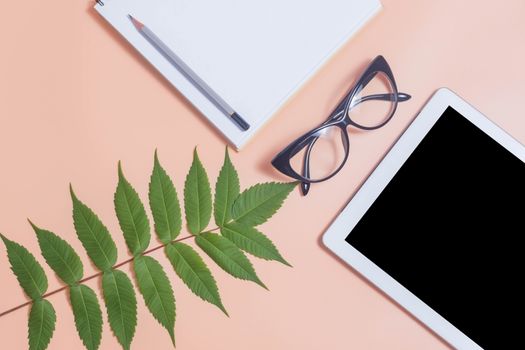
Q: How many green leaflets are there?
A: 15